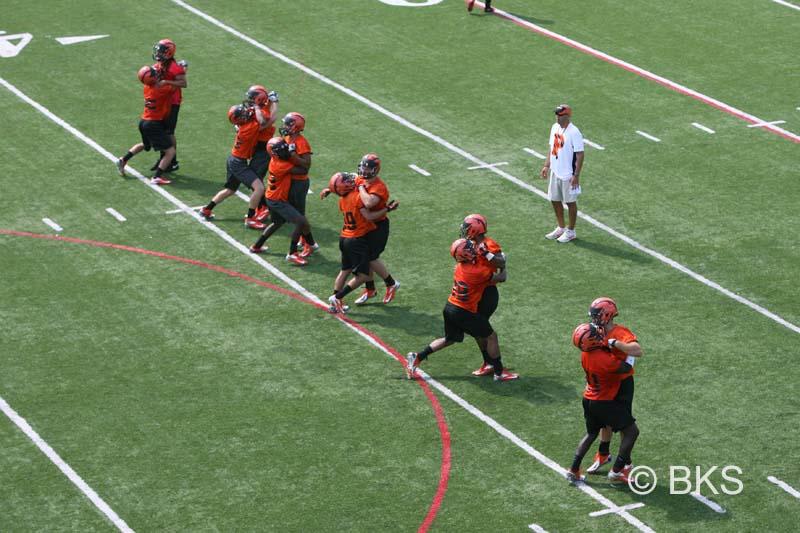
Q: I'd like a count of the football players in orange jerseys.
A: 11